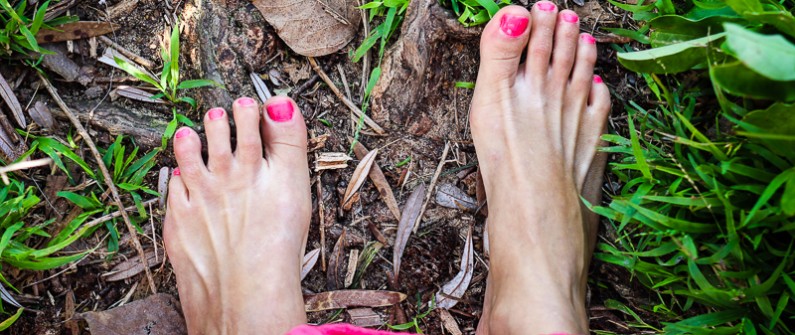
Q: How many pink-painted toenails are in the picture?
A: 10